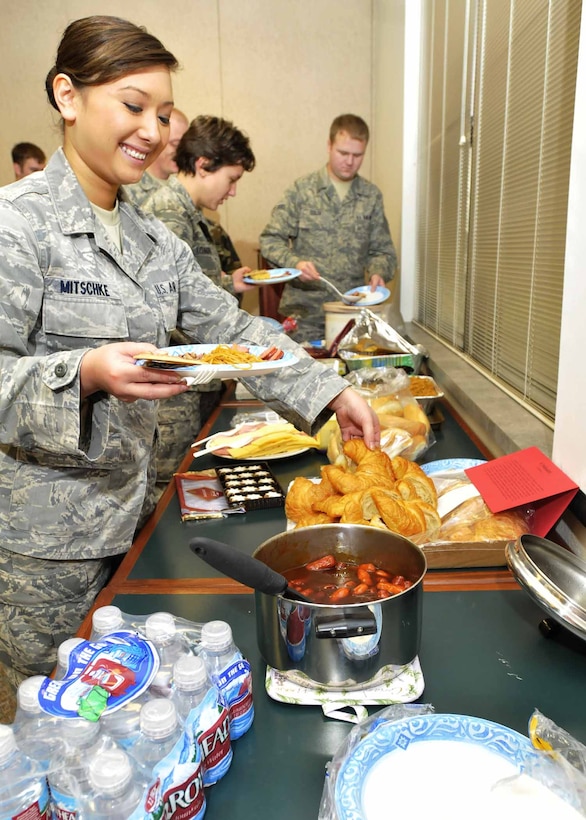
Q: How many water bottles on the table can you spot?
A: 12